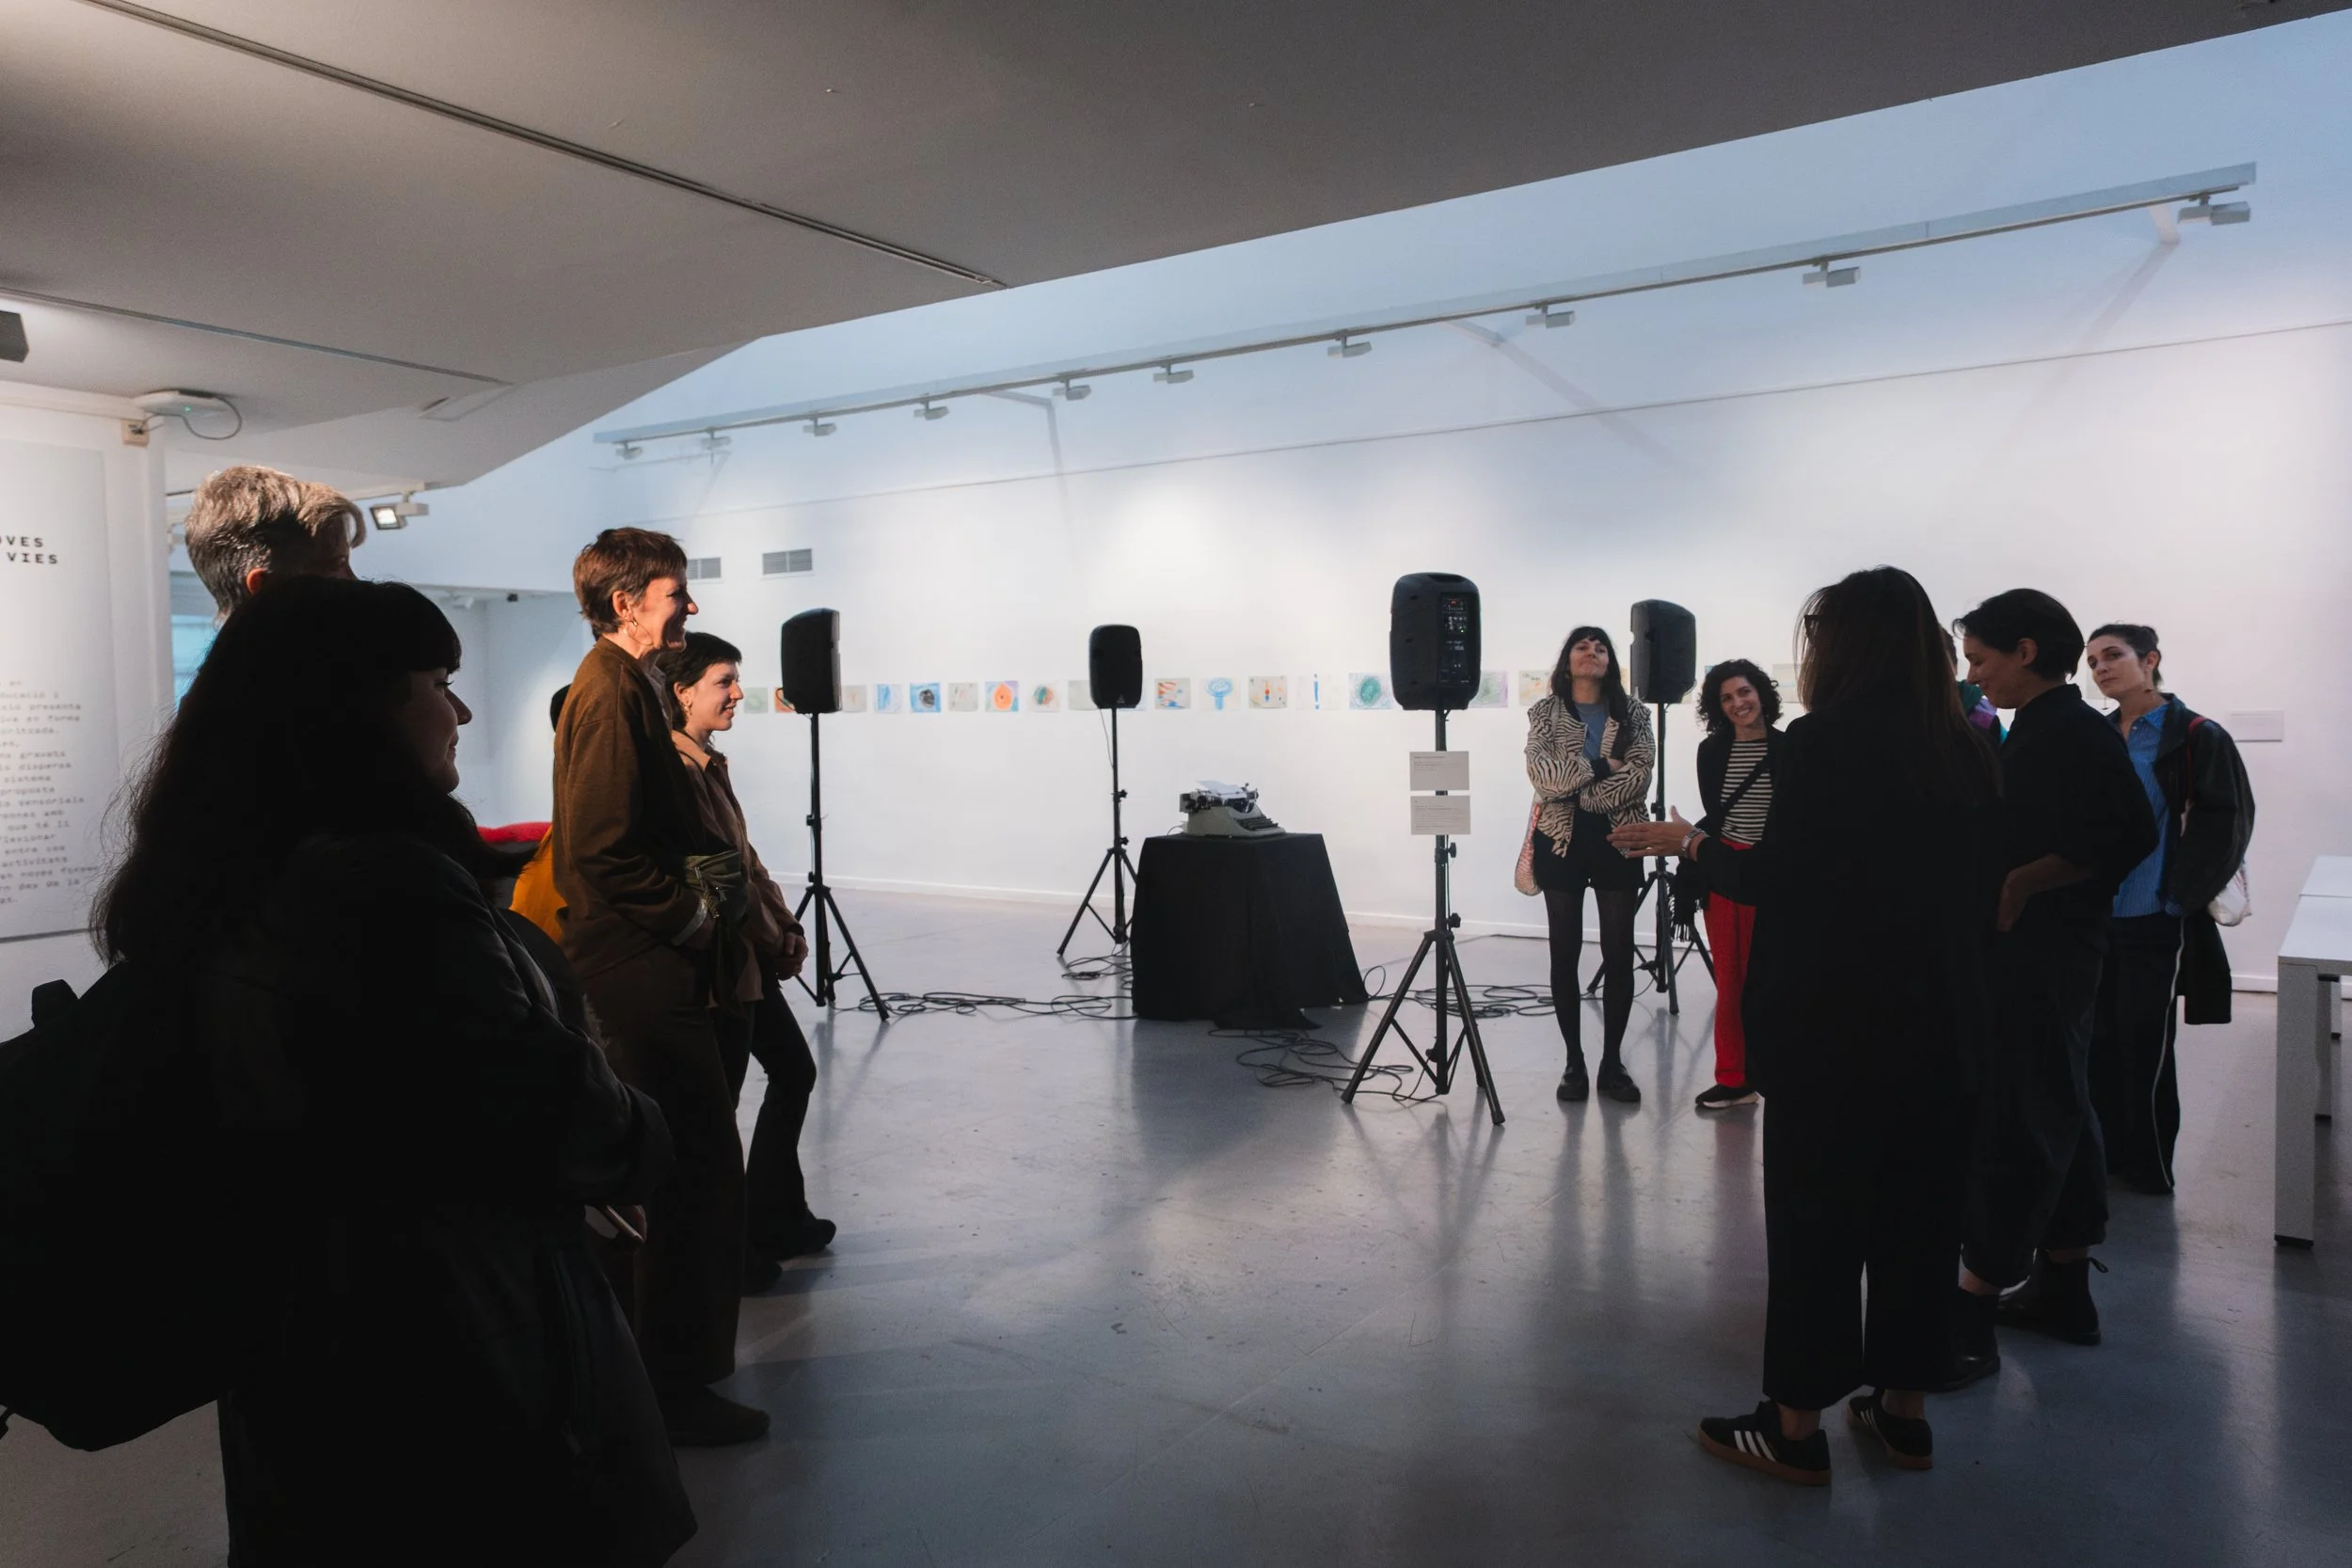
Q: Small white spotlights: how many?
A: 11